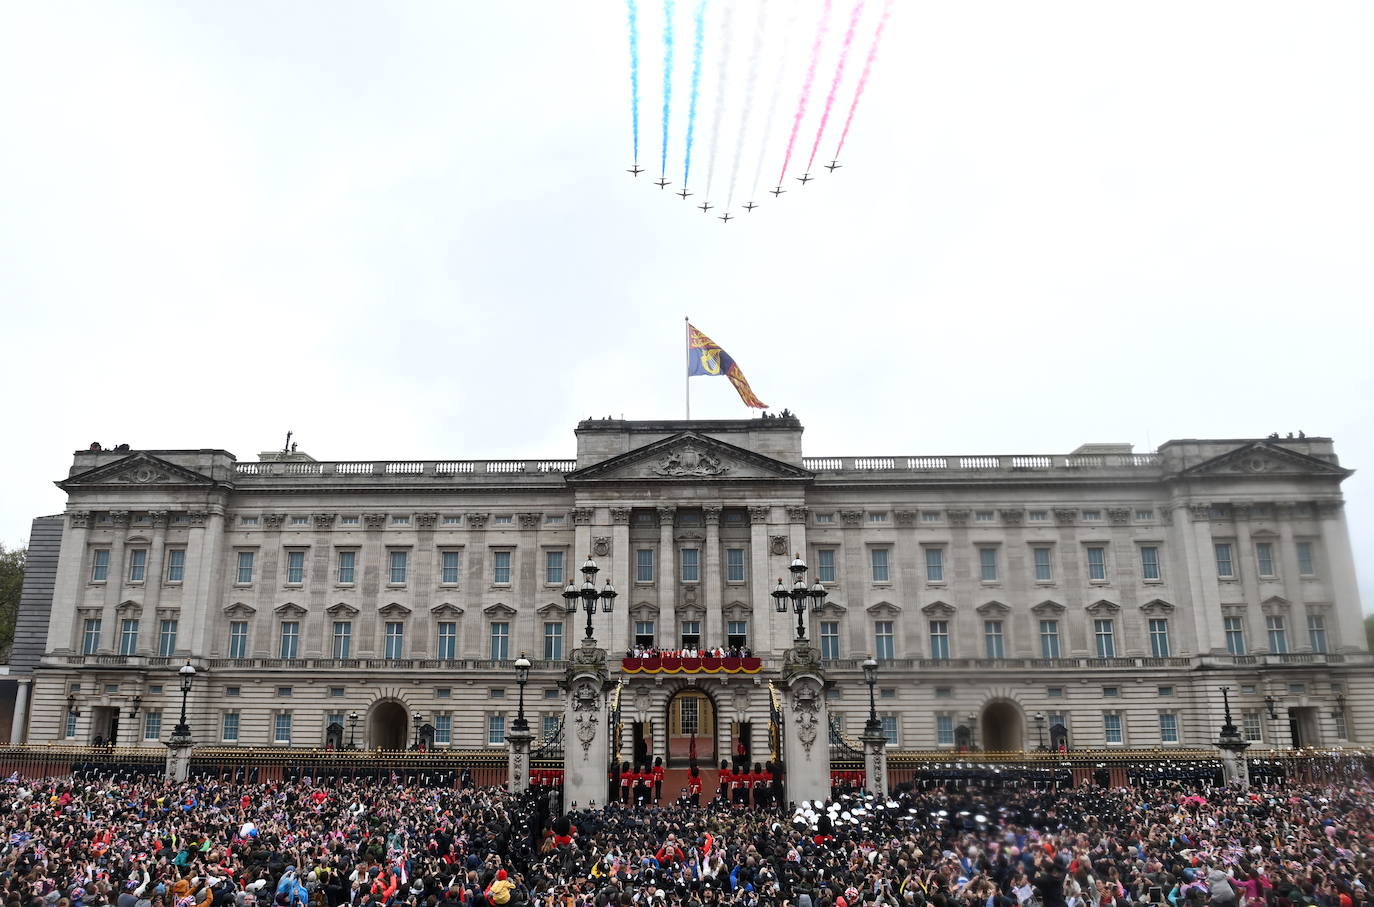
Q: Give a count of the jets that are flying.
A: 9